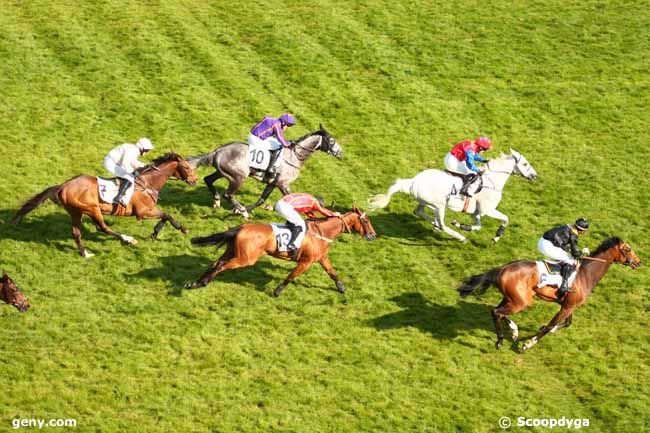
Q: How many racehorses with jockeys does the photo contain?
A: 5